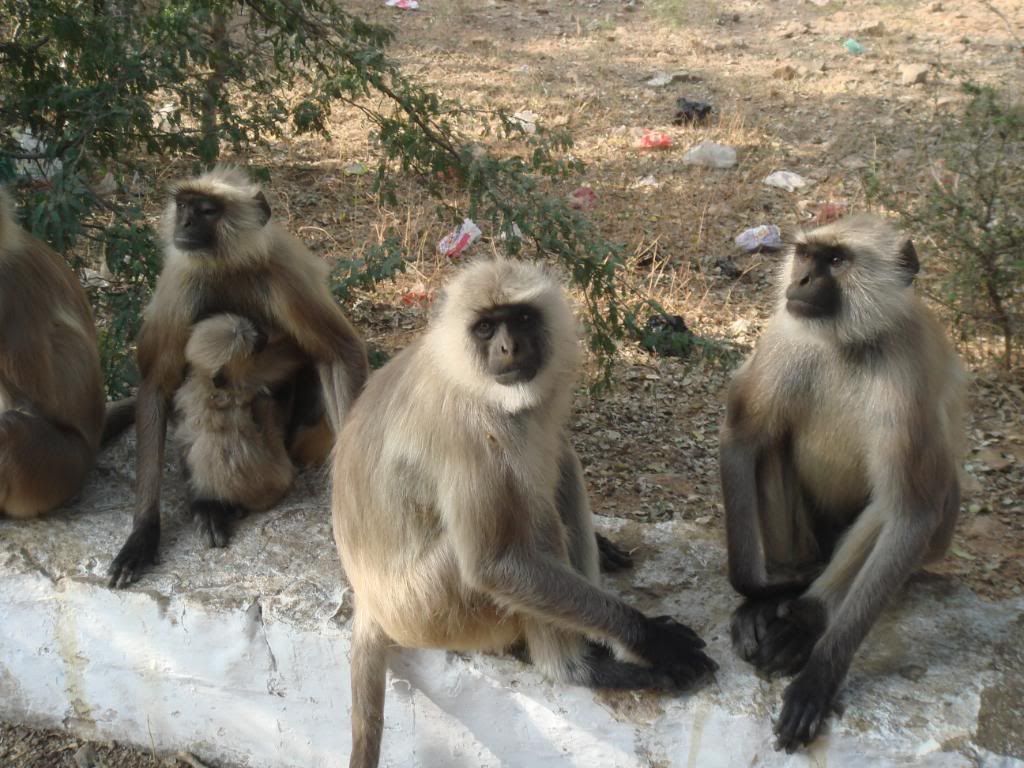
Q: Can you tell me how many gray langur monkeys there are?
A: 5